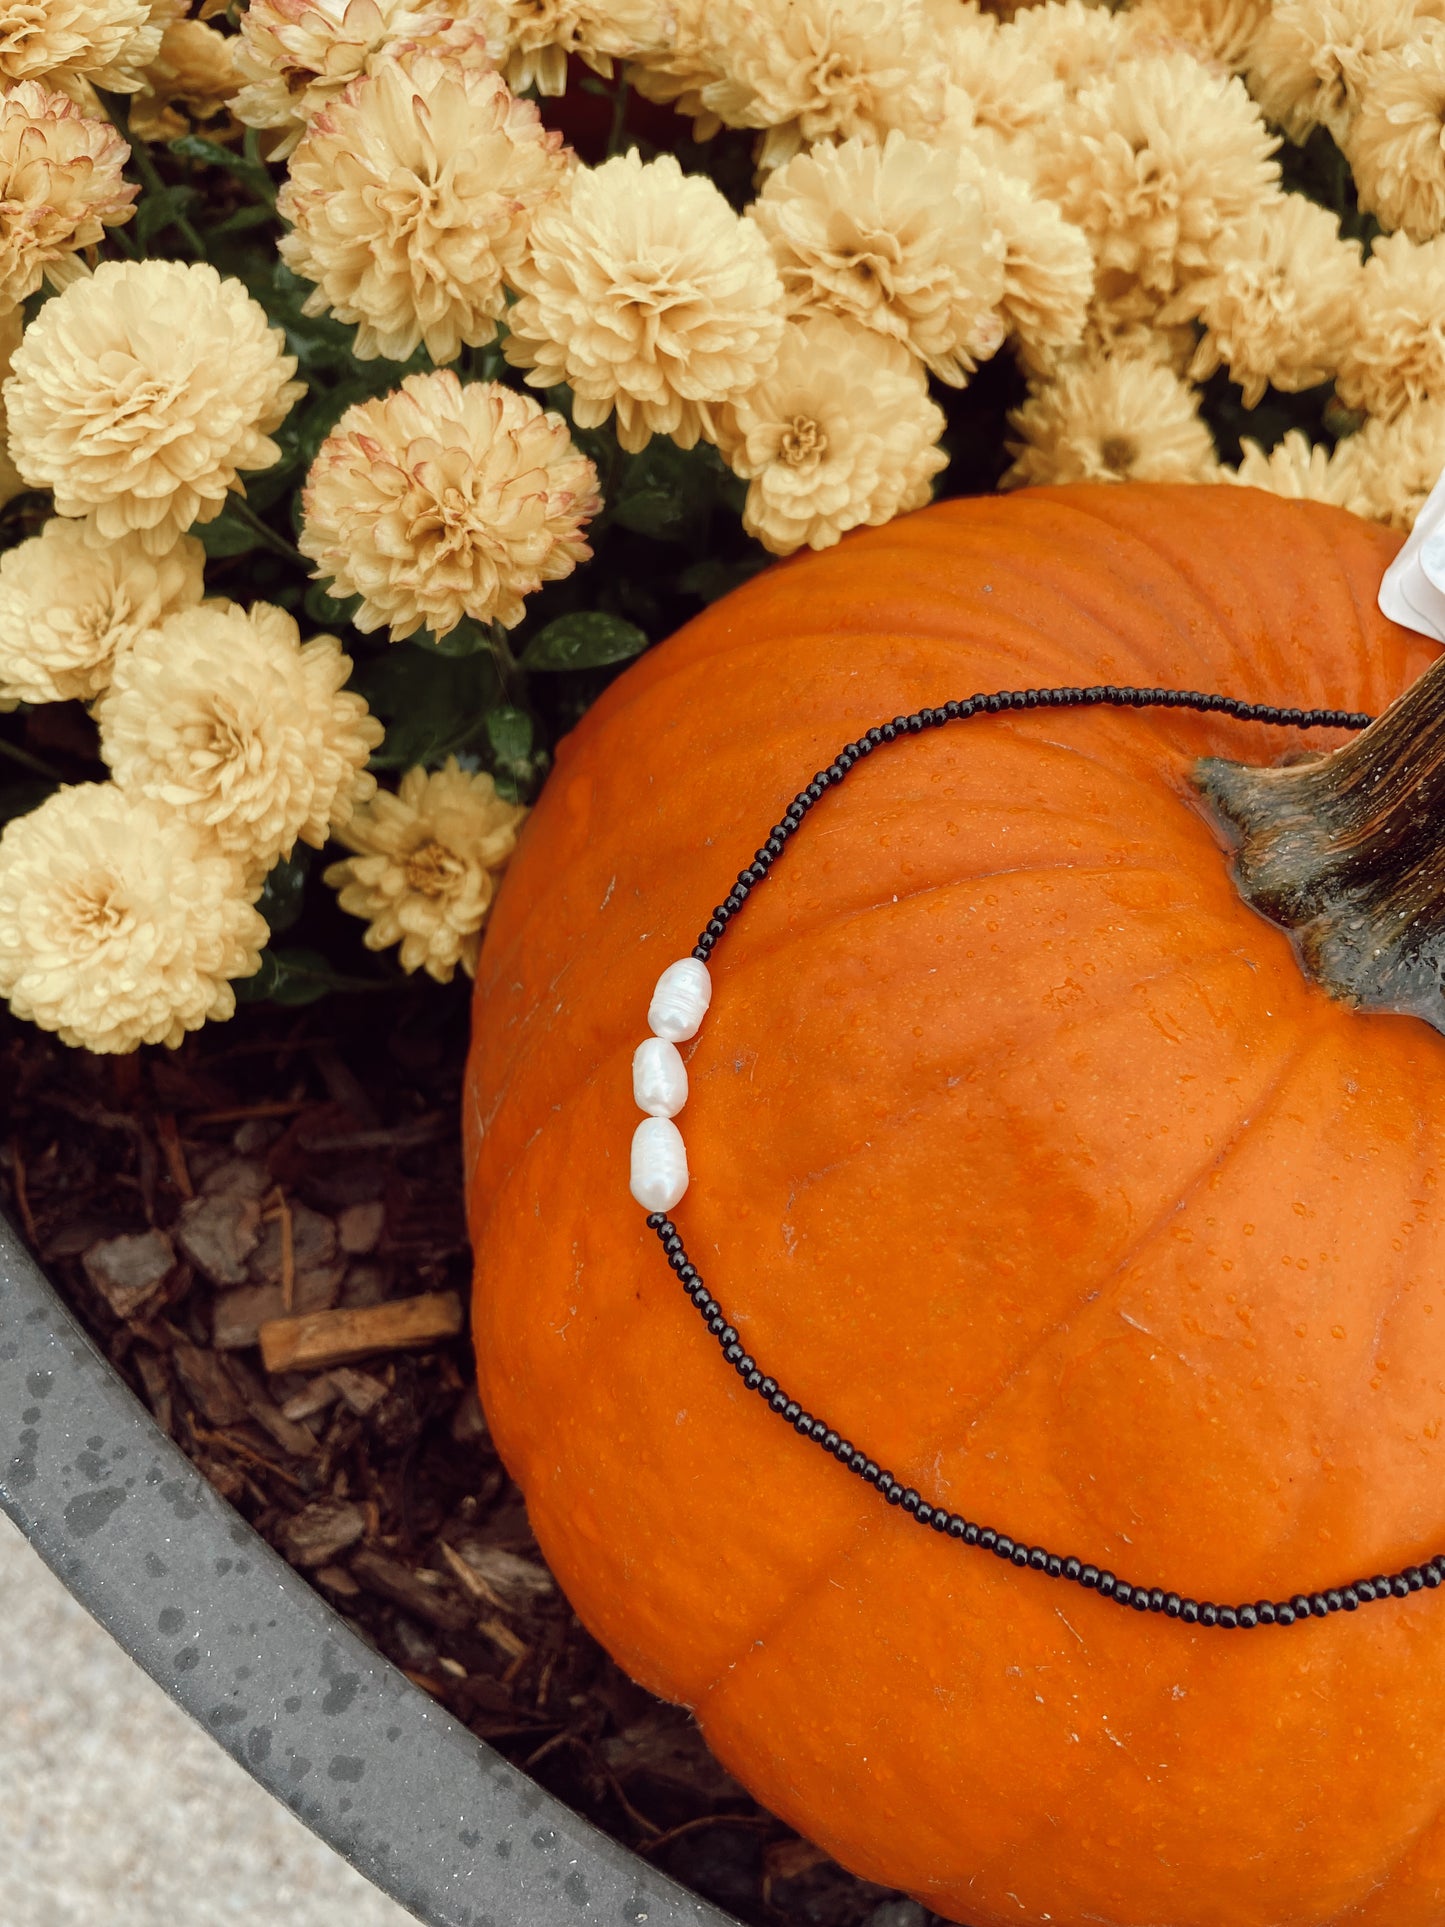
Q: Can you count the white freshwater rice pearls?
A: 3